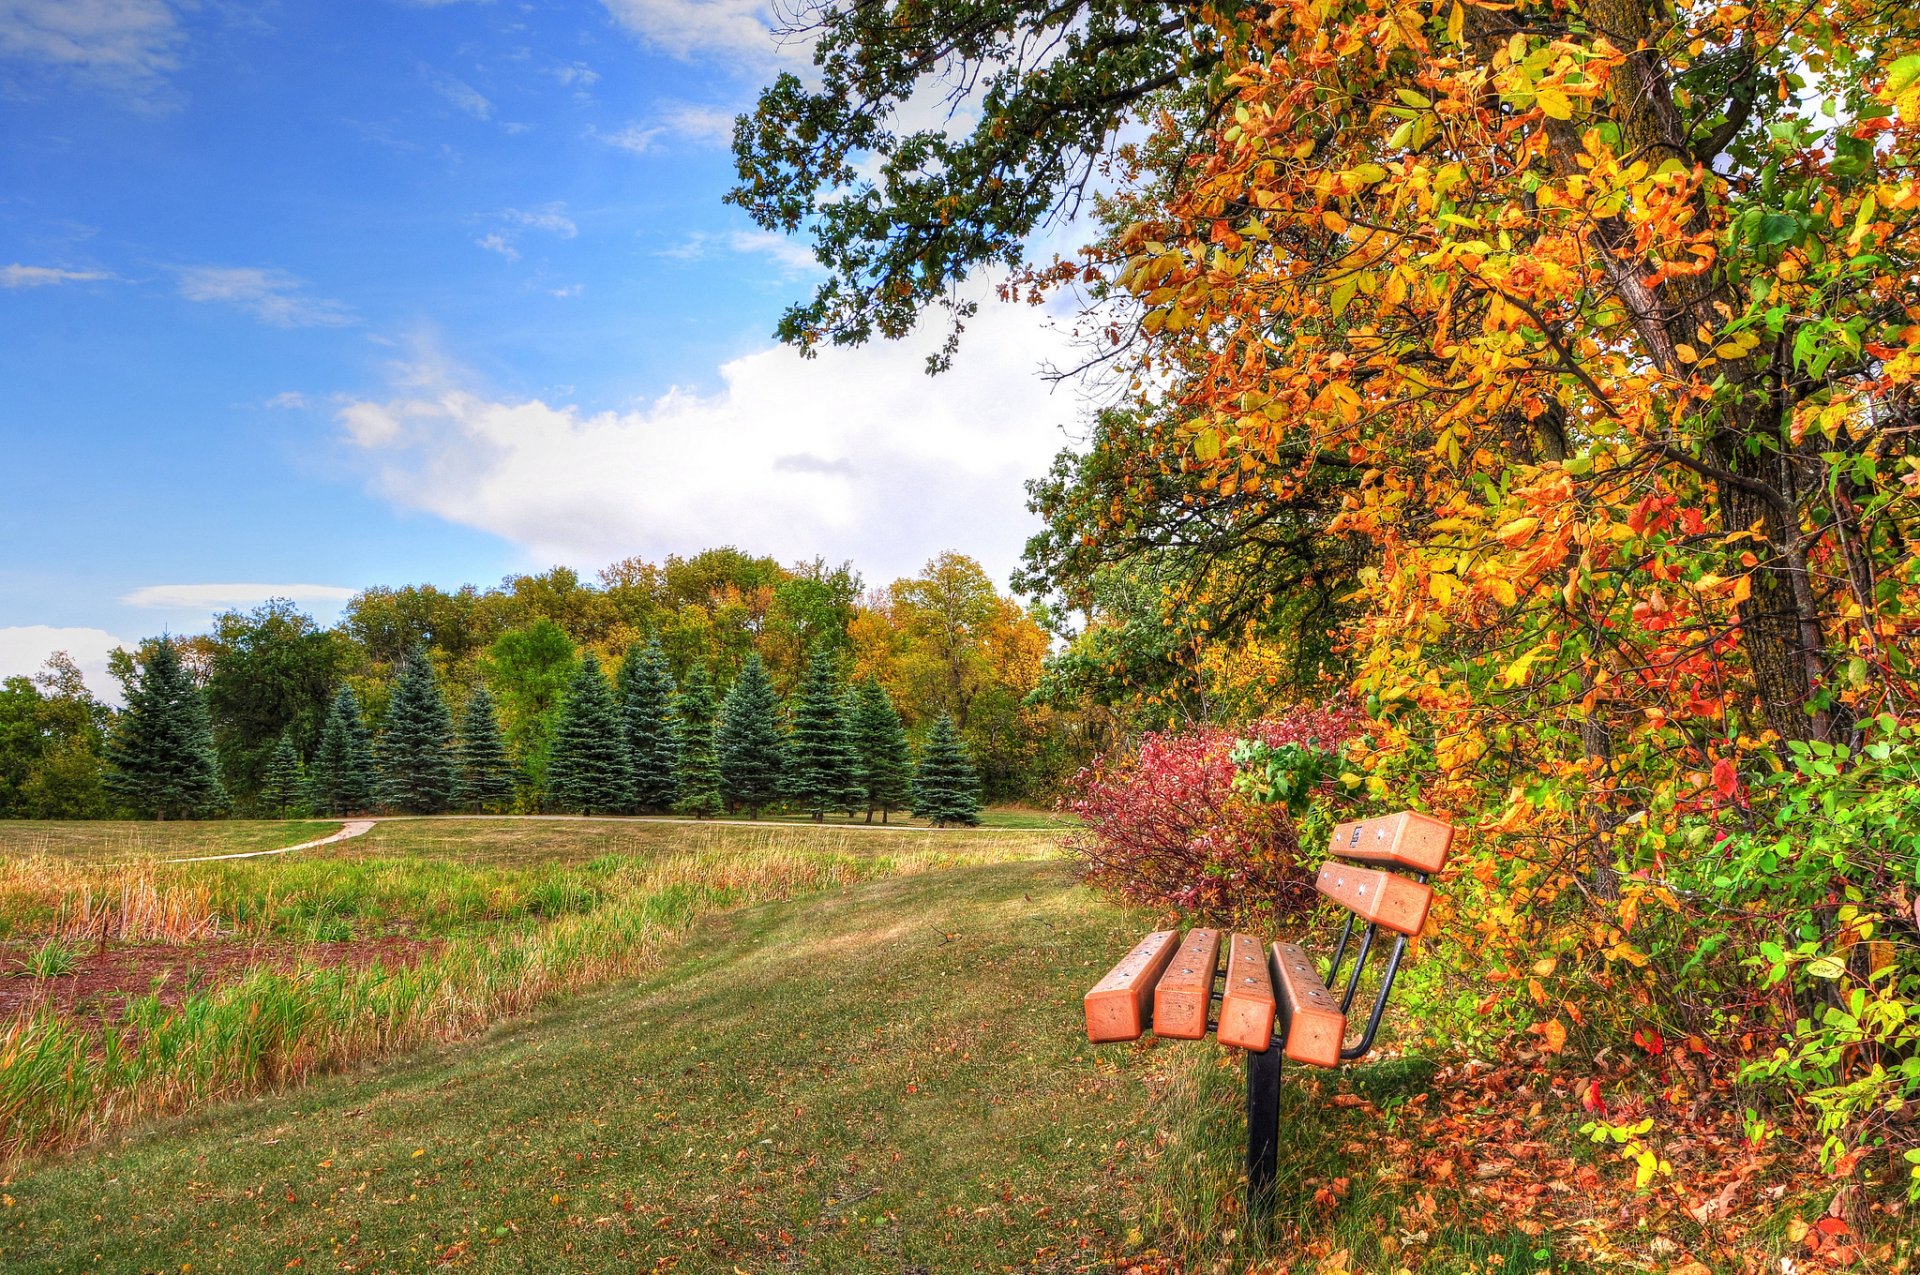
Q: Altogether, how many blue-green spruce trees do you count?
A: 12